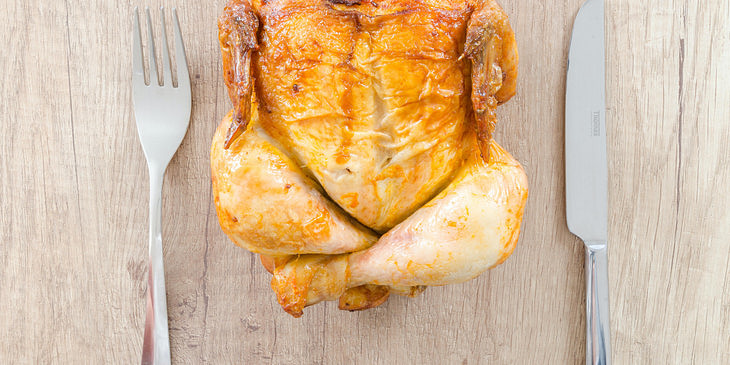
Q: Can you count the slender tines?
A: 4